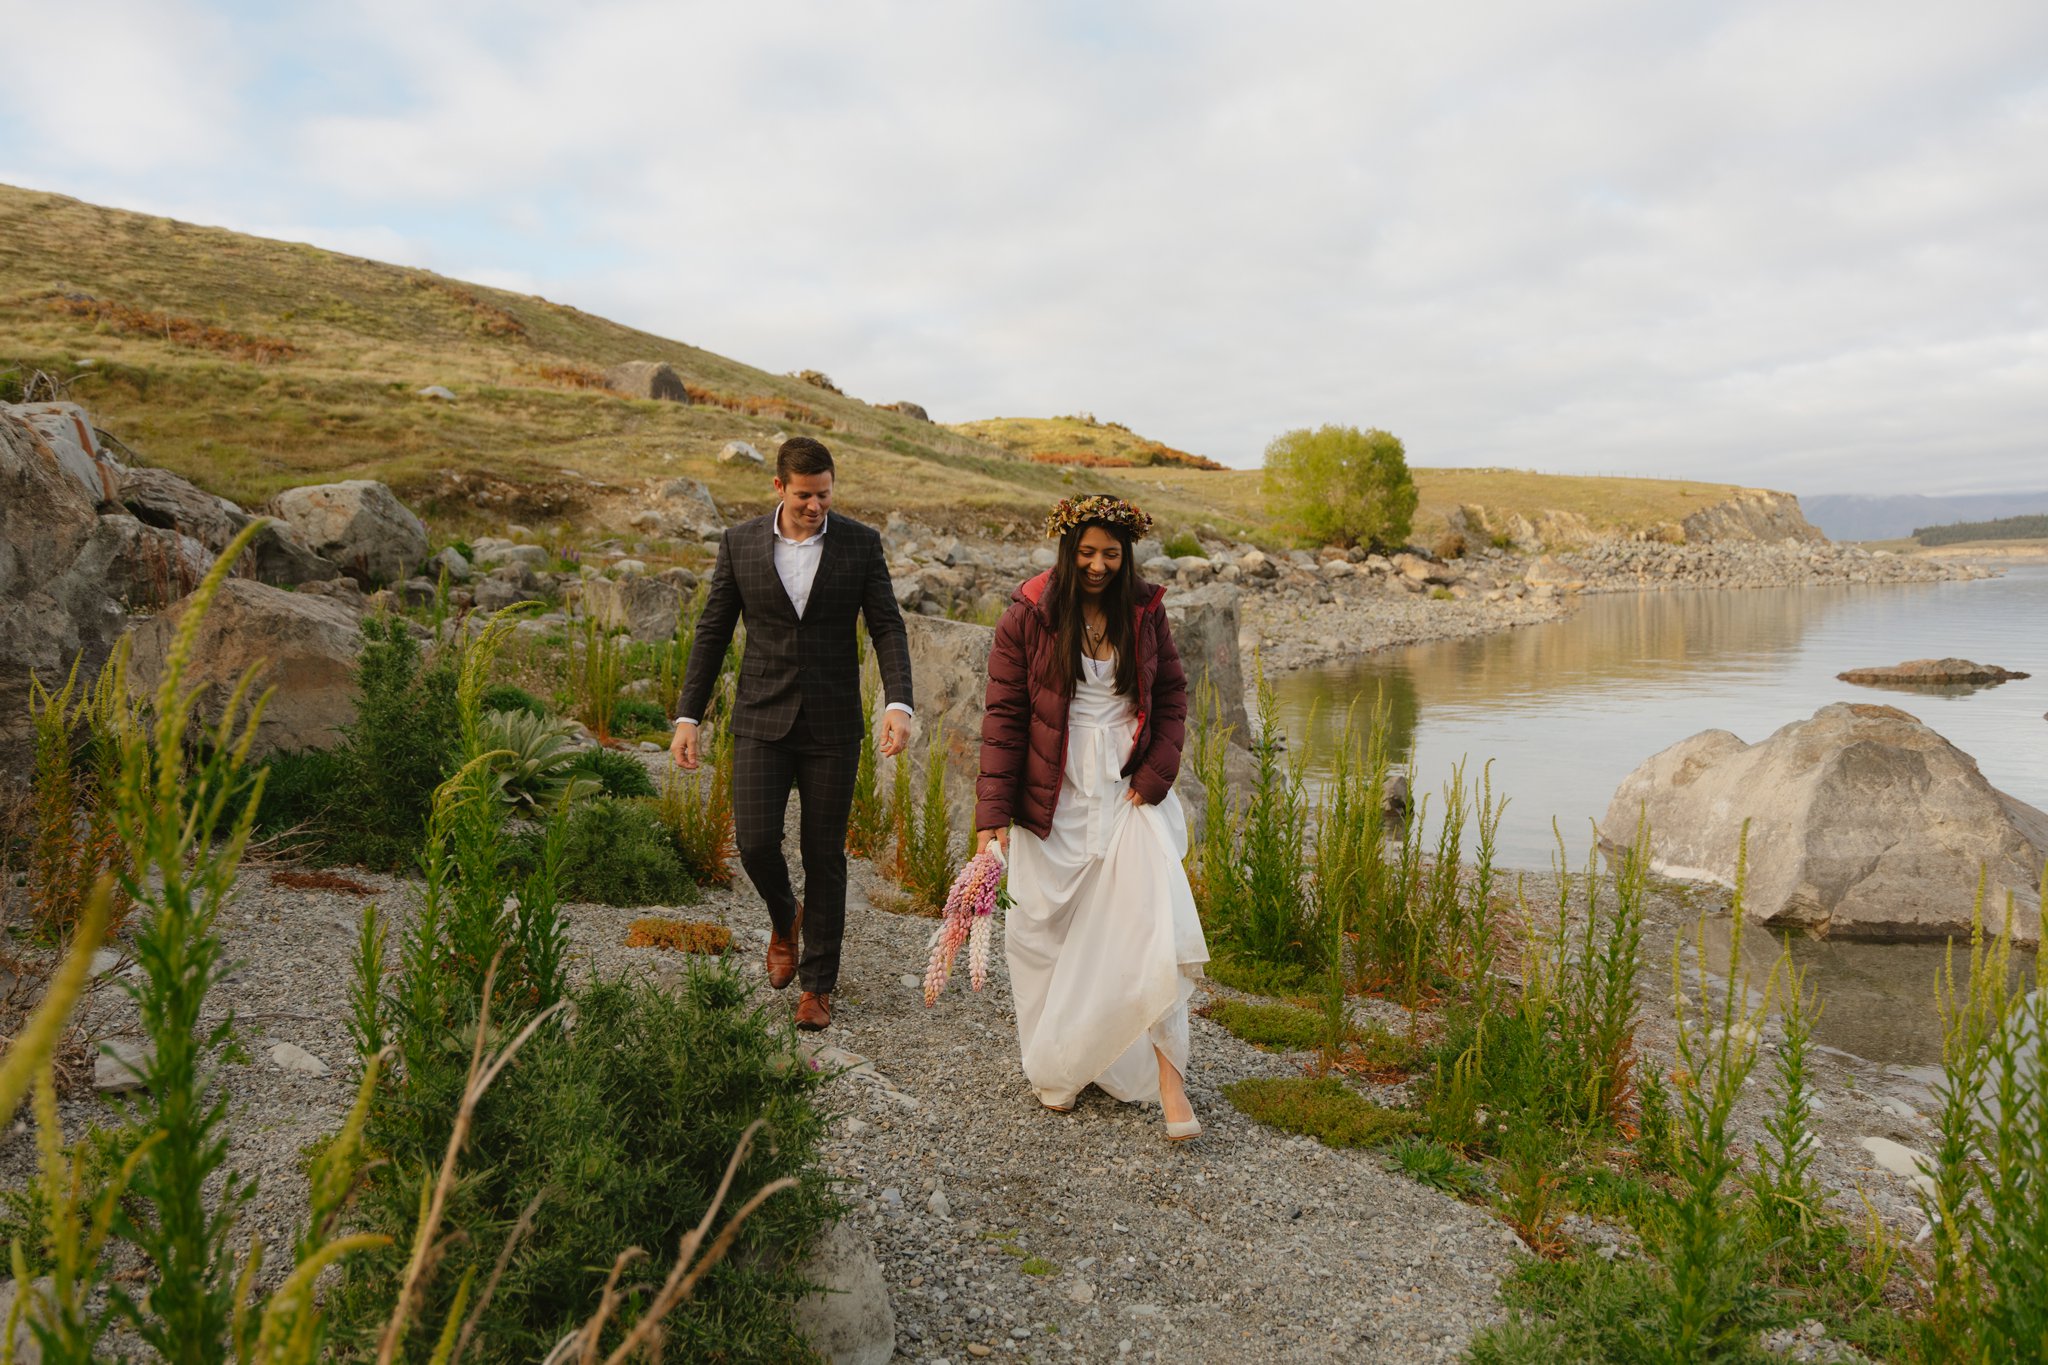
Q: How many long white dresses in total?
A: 1